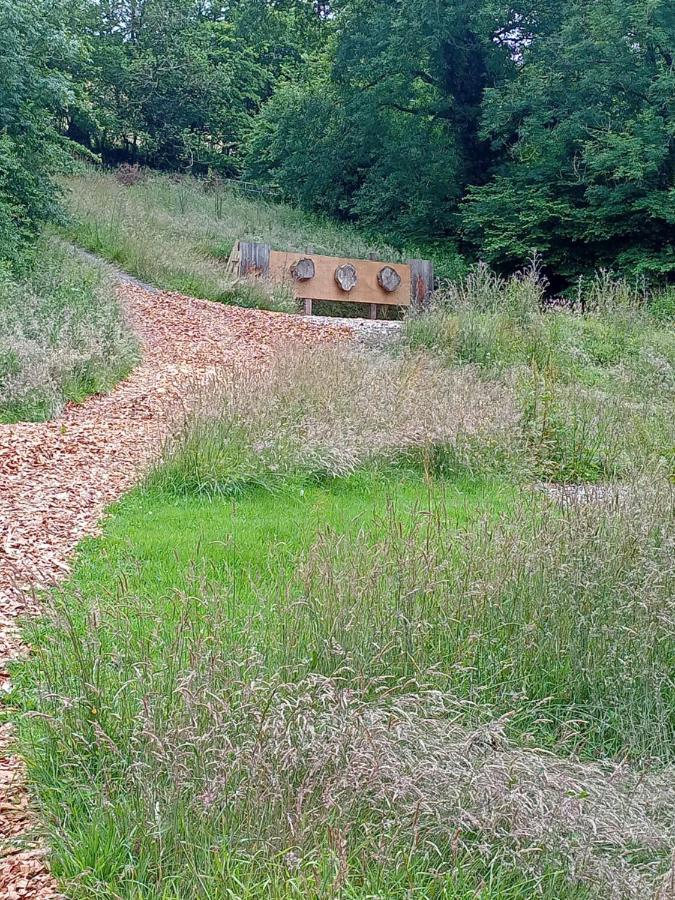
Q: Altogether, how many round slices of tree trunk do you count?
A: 3